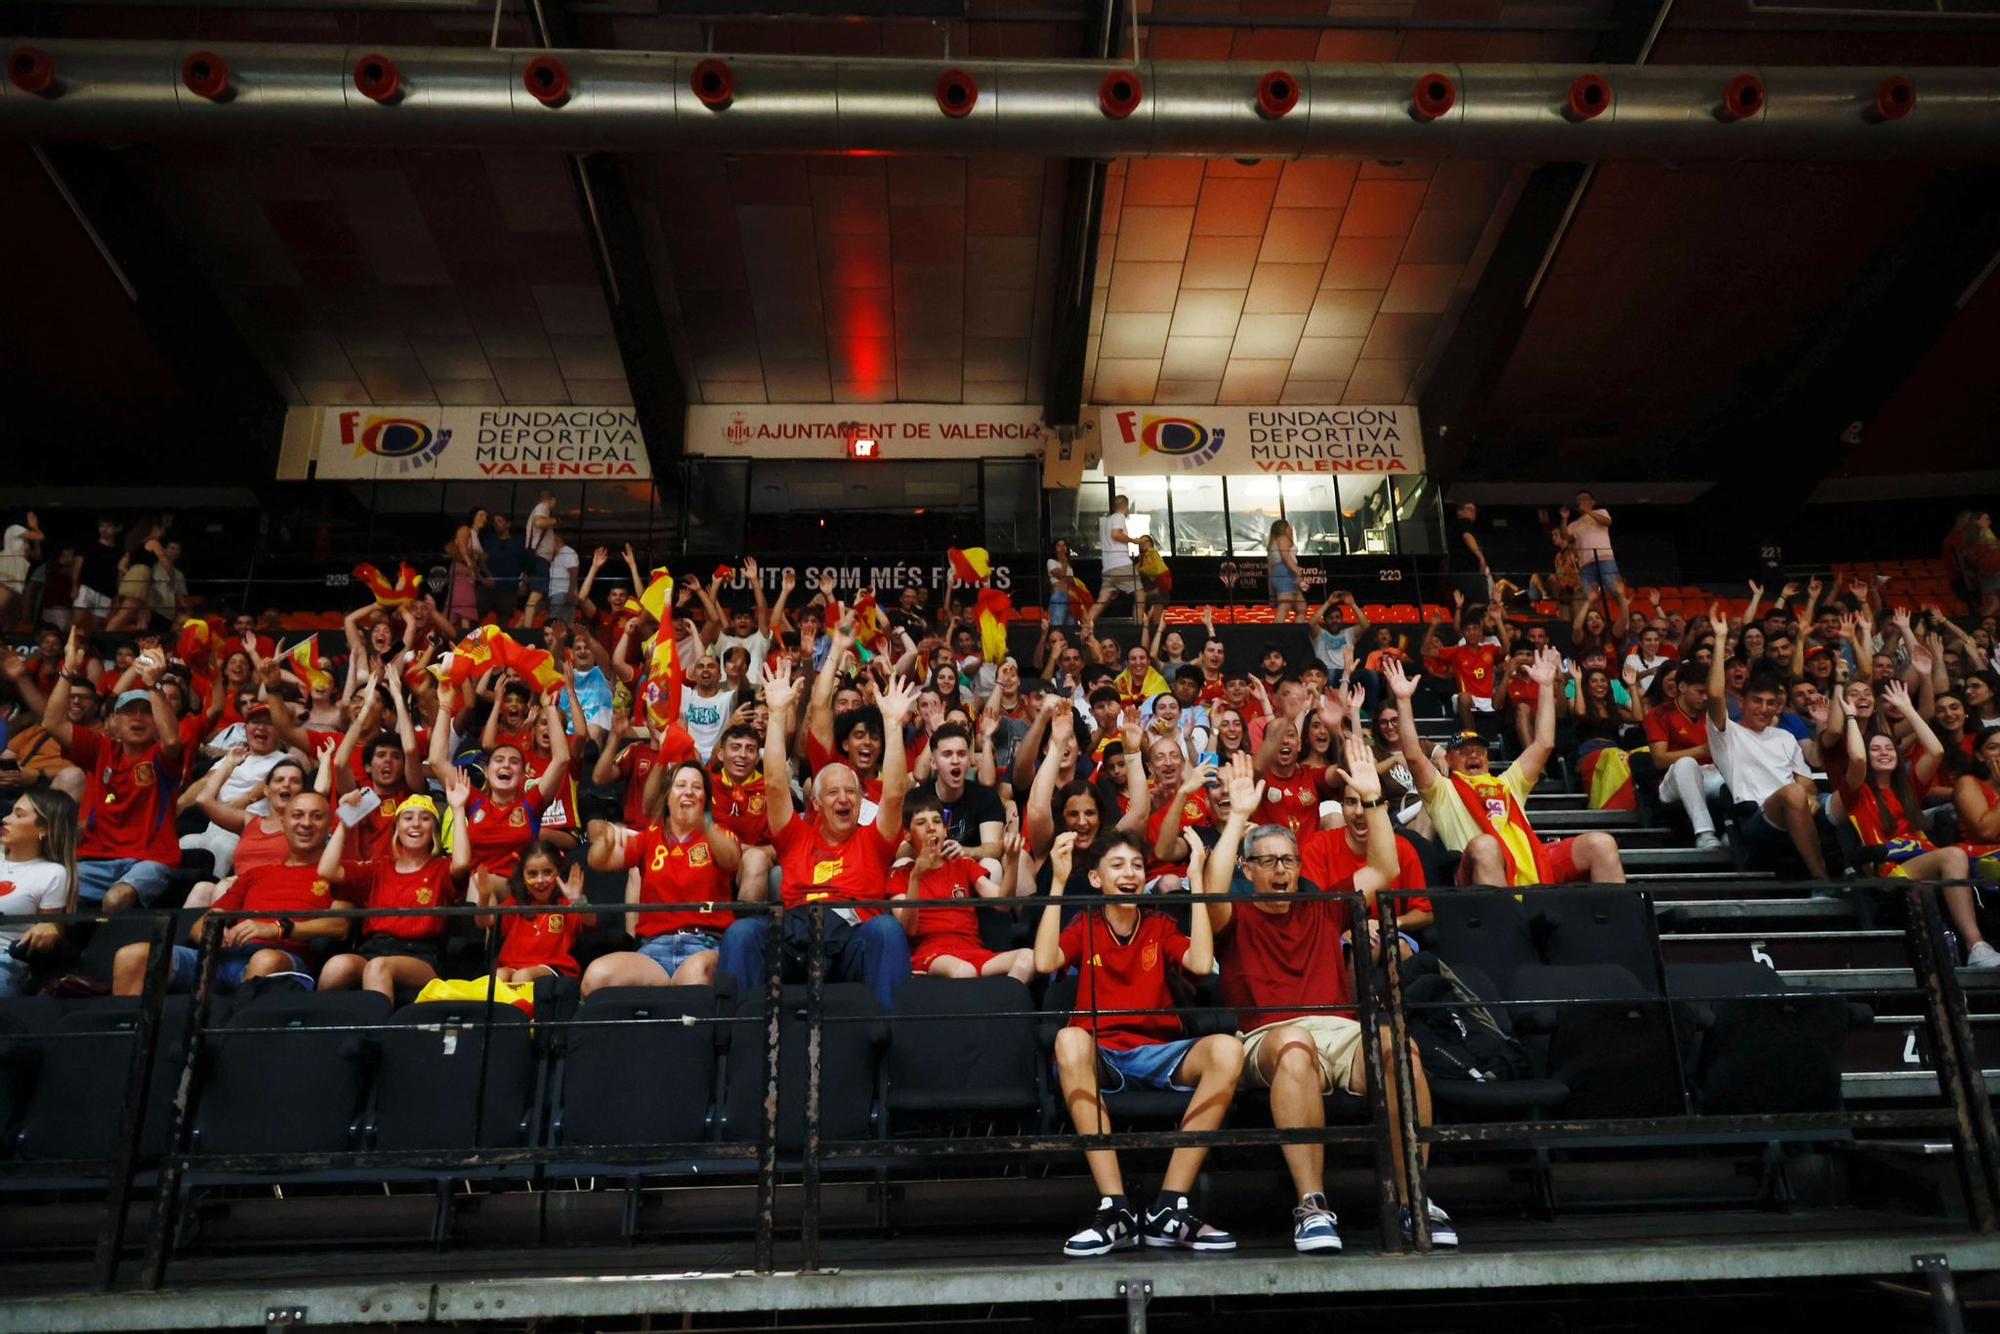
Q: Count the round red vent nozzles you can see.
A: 12